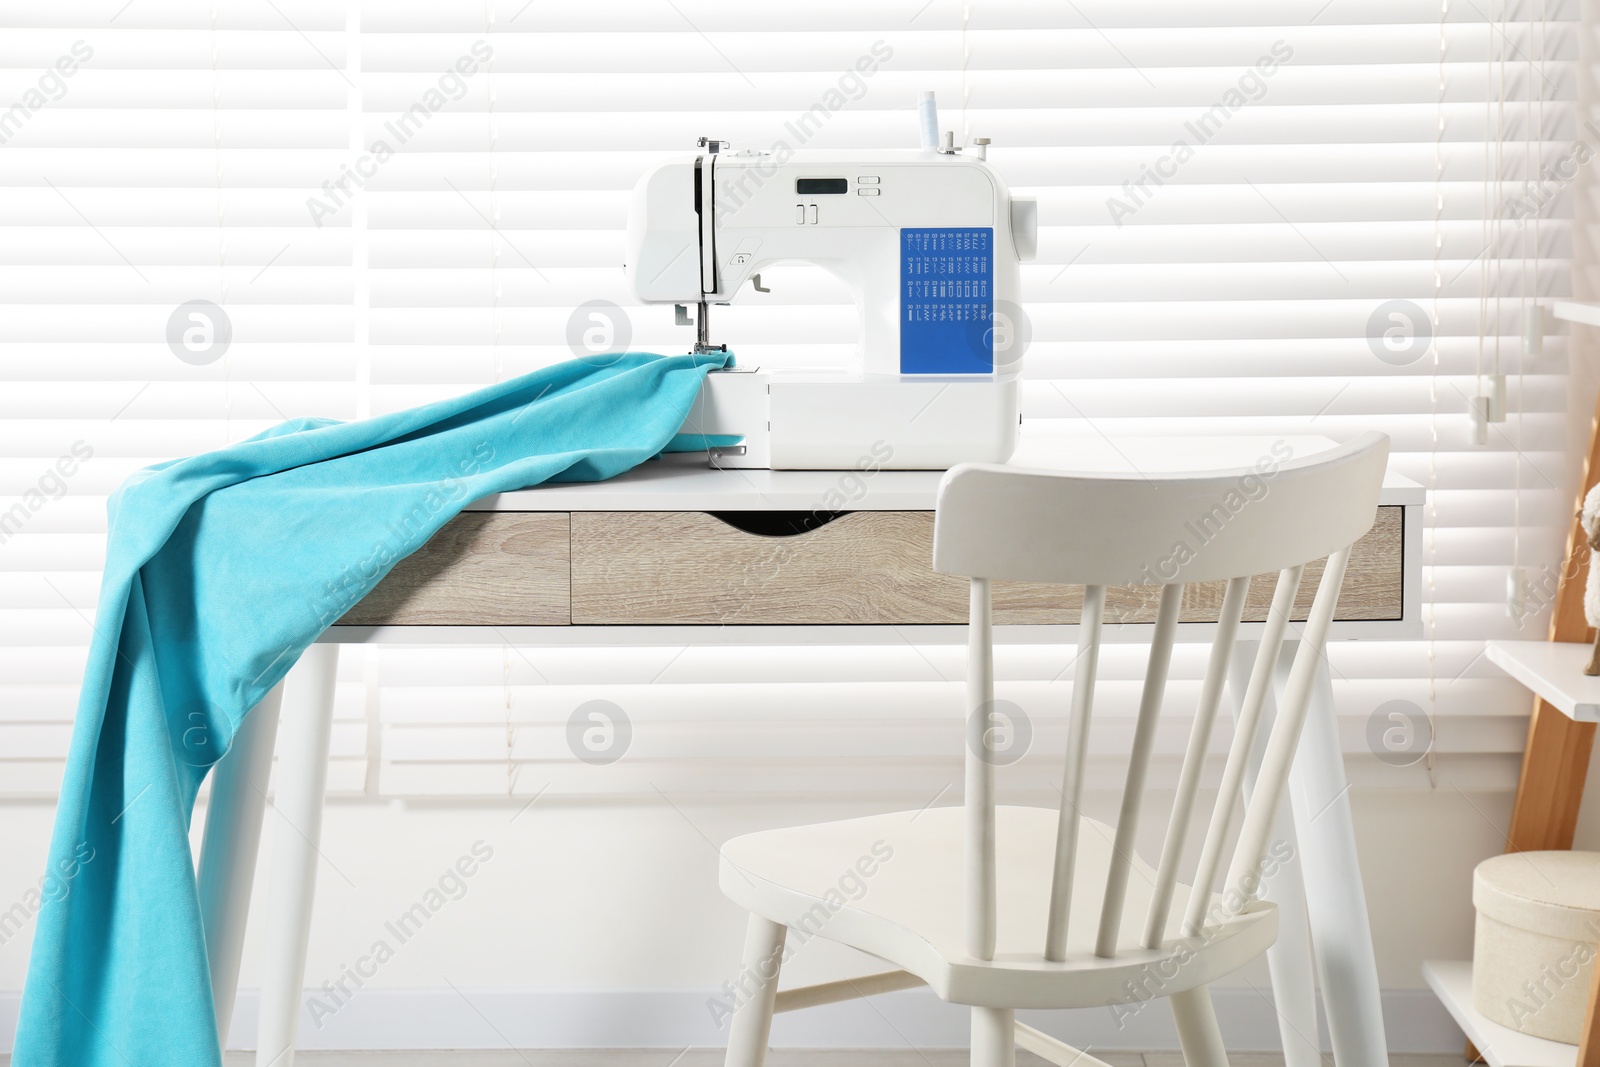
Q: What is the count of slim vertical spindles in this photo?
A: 6